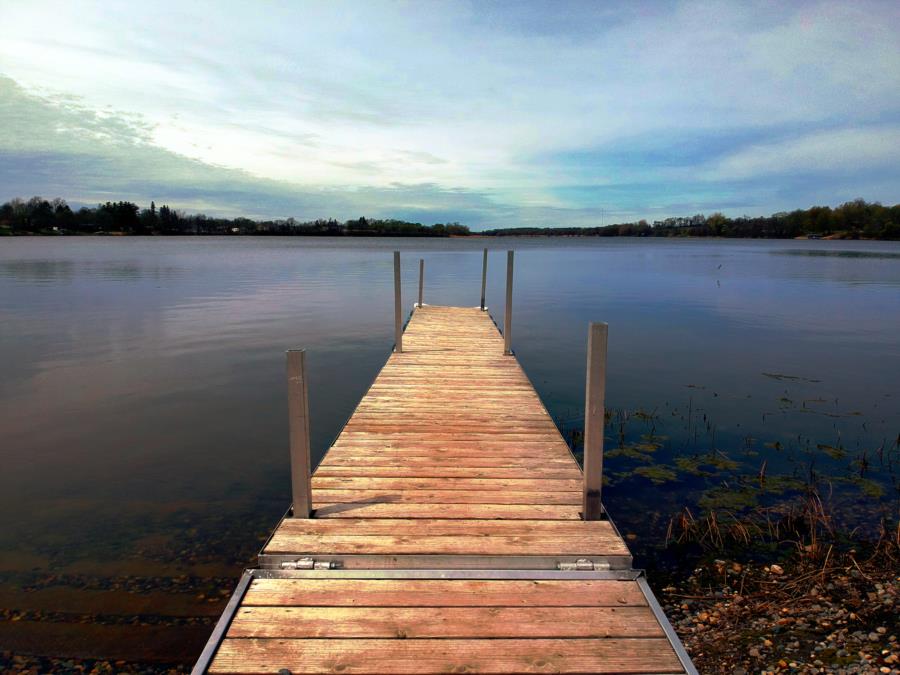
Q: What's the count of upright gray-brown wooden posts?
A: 6